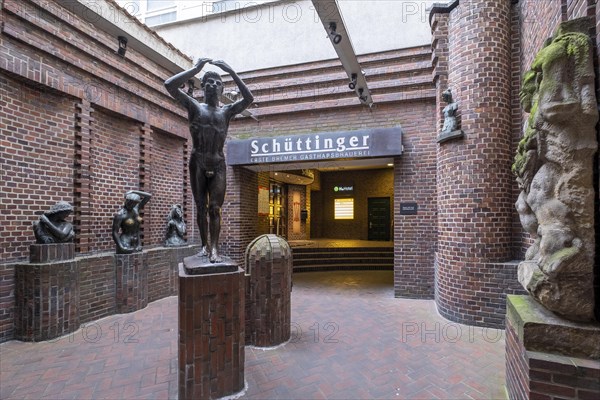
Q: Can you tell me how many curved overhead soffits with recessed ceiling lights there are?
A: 1